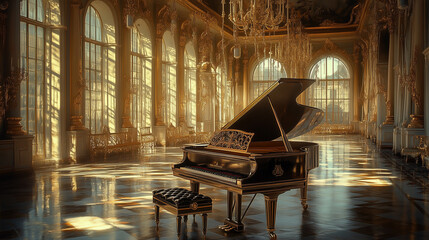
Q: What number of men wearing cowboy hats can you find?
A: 0